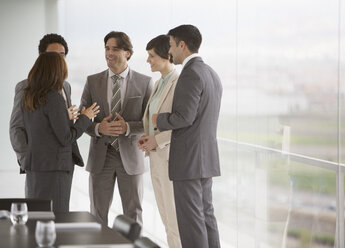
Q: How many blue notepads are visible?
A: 0